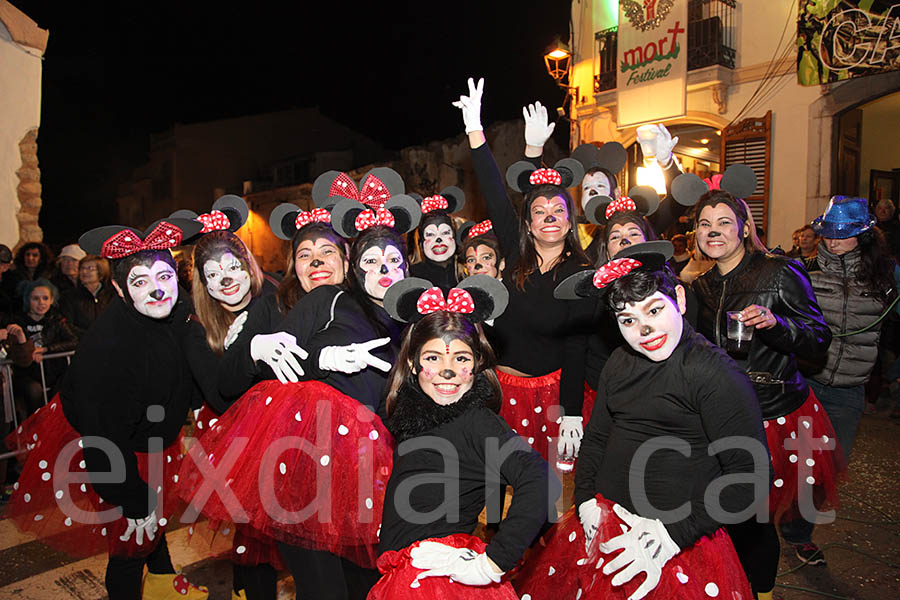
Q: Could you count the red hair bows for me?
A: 12